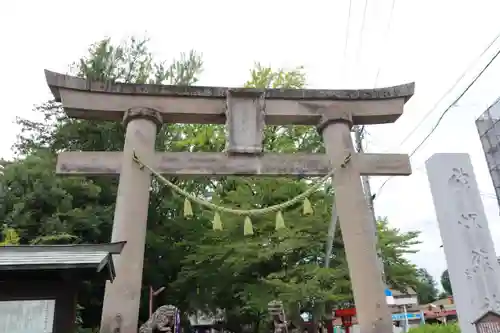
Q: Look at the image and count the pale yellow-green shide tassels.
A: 5